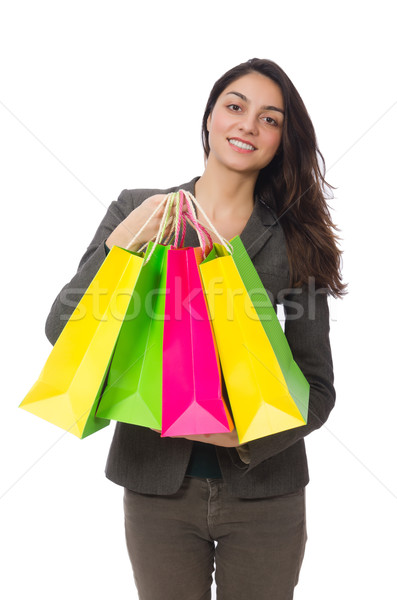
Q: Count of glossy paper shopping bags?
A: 4